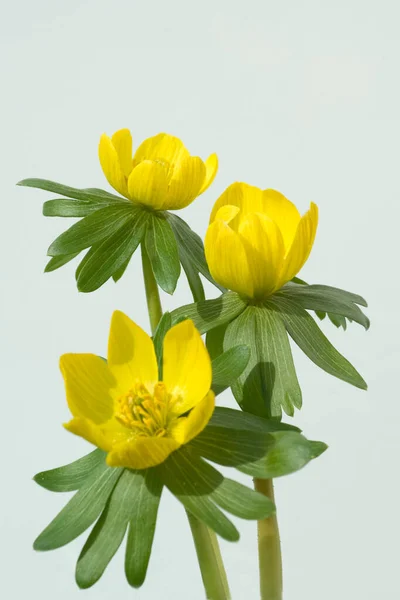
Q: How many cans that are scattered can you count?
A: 0